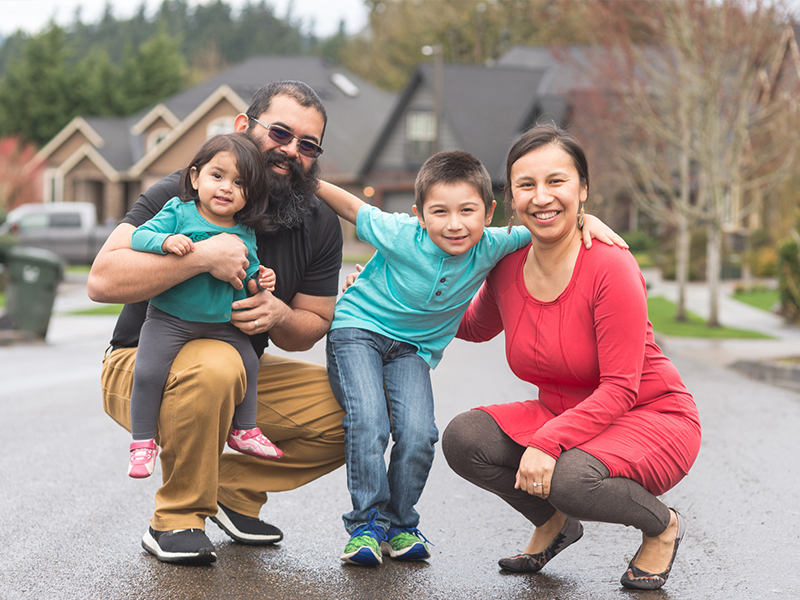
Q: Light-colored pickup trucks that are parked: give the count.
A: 1